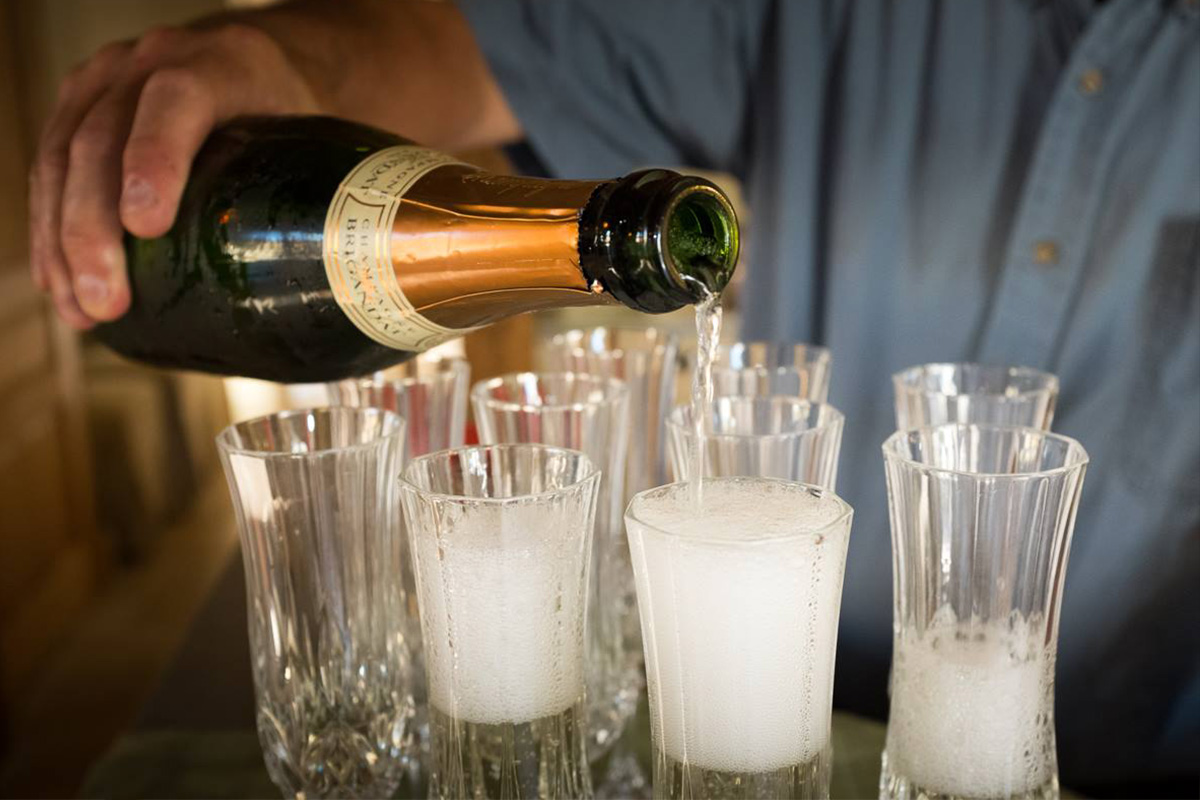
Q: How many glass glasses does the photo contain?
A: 10